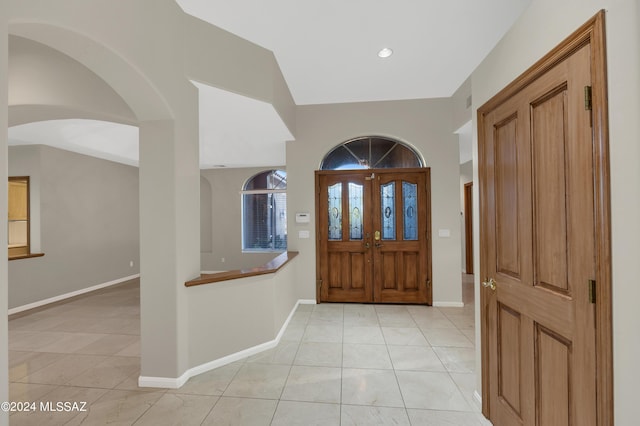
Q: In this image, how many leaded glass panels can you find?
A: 4